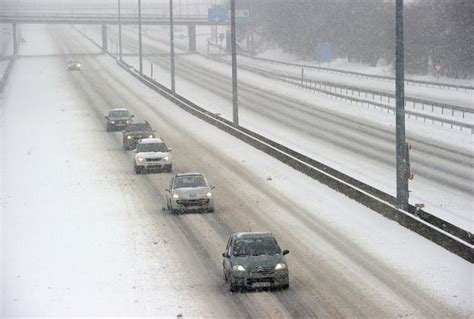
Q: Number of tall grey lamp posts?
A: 5